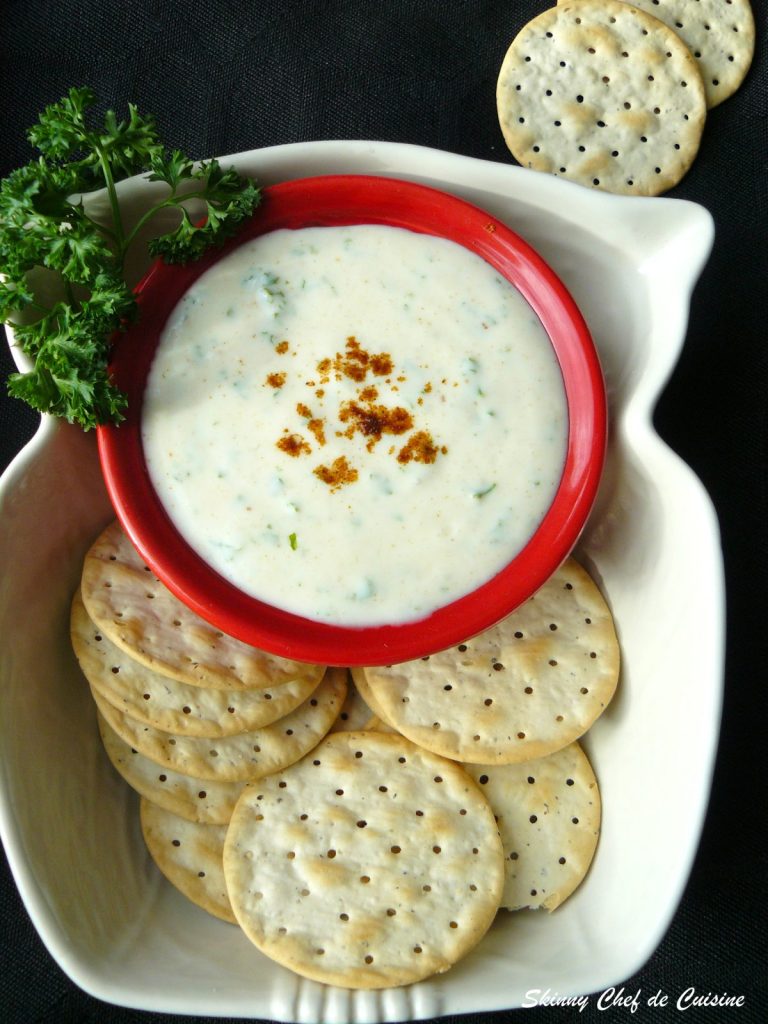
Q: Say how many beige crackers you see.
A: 11